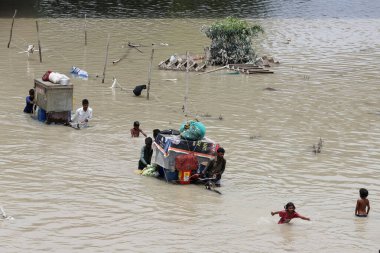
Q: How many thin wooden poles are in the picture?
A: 6